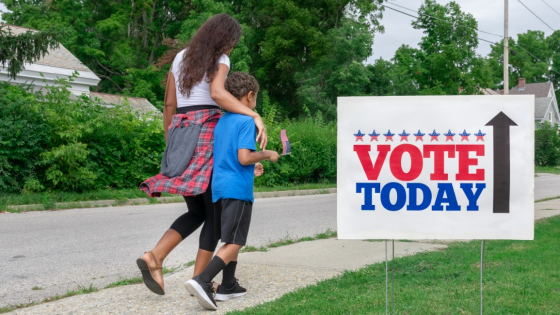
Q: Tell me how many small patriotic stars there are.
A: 9